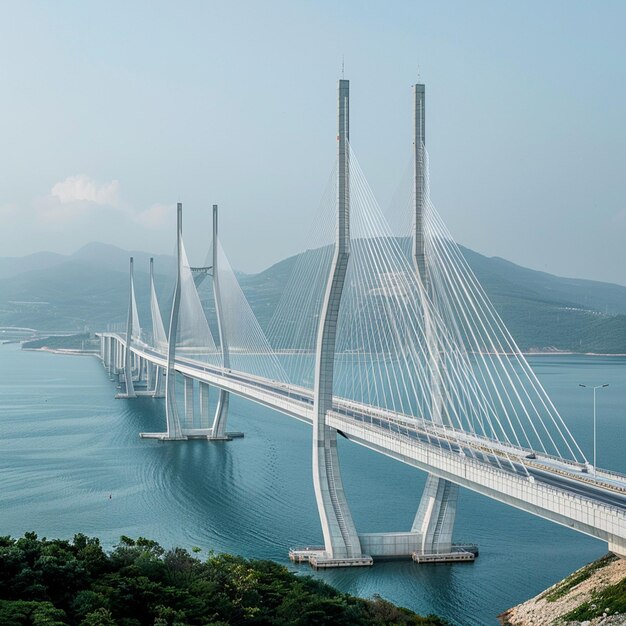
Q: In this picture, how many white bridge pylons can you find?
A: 6